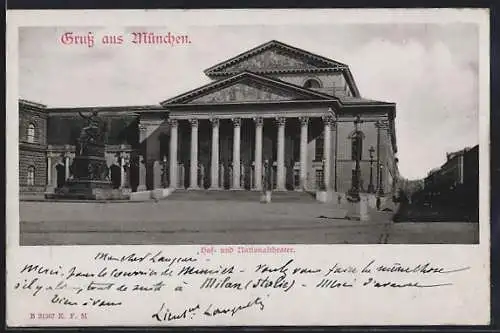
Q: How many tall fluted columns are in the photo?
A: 8